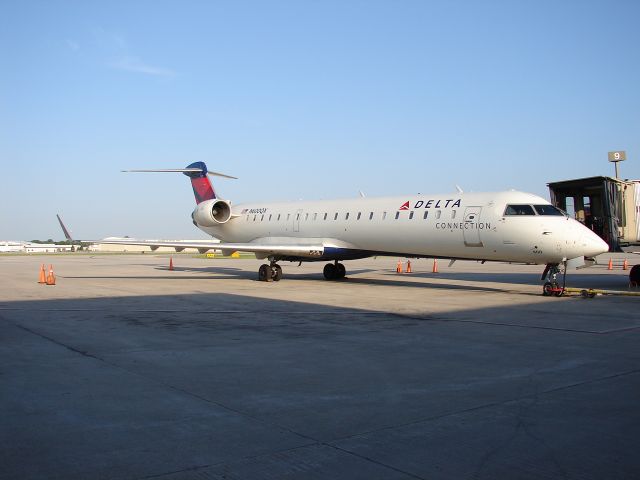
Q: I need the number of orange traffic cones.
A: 8